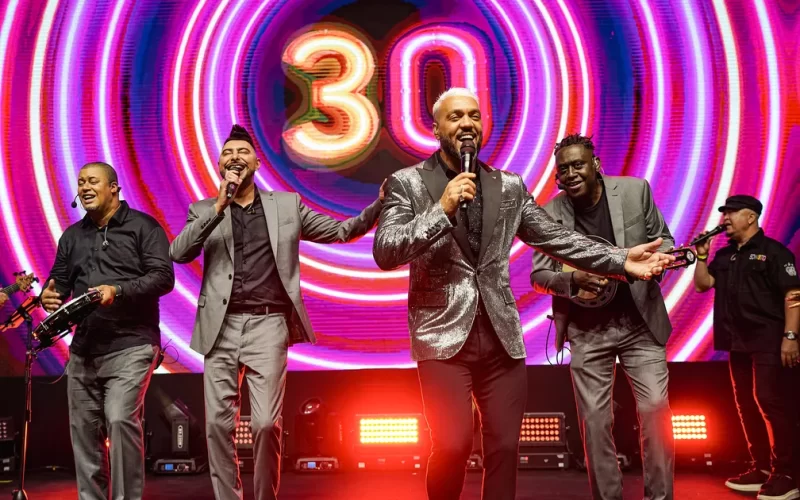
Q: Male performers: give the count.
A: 5